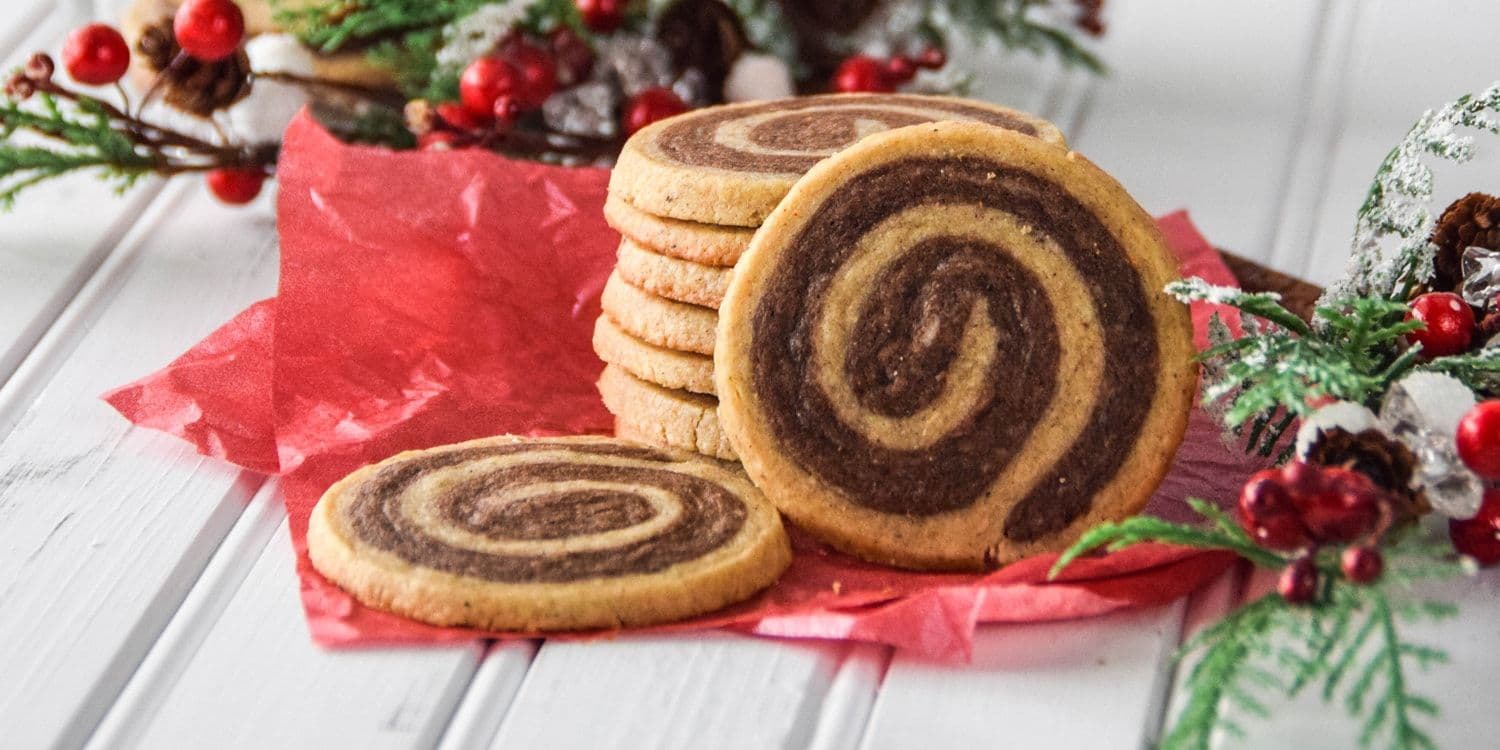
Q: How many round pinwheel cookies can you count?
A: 8